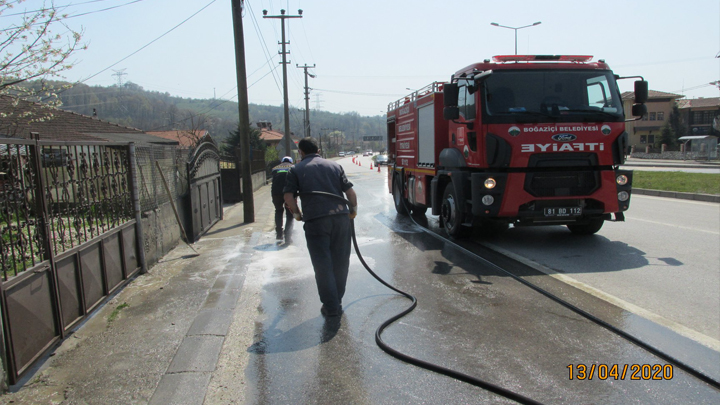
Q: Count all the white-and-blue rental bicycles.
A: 0